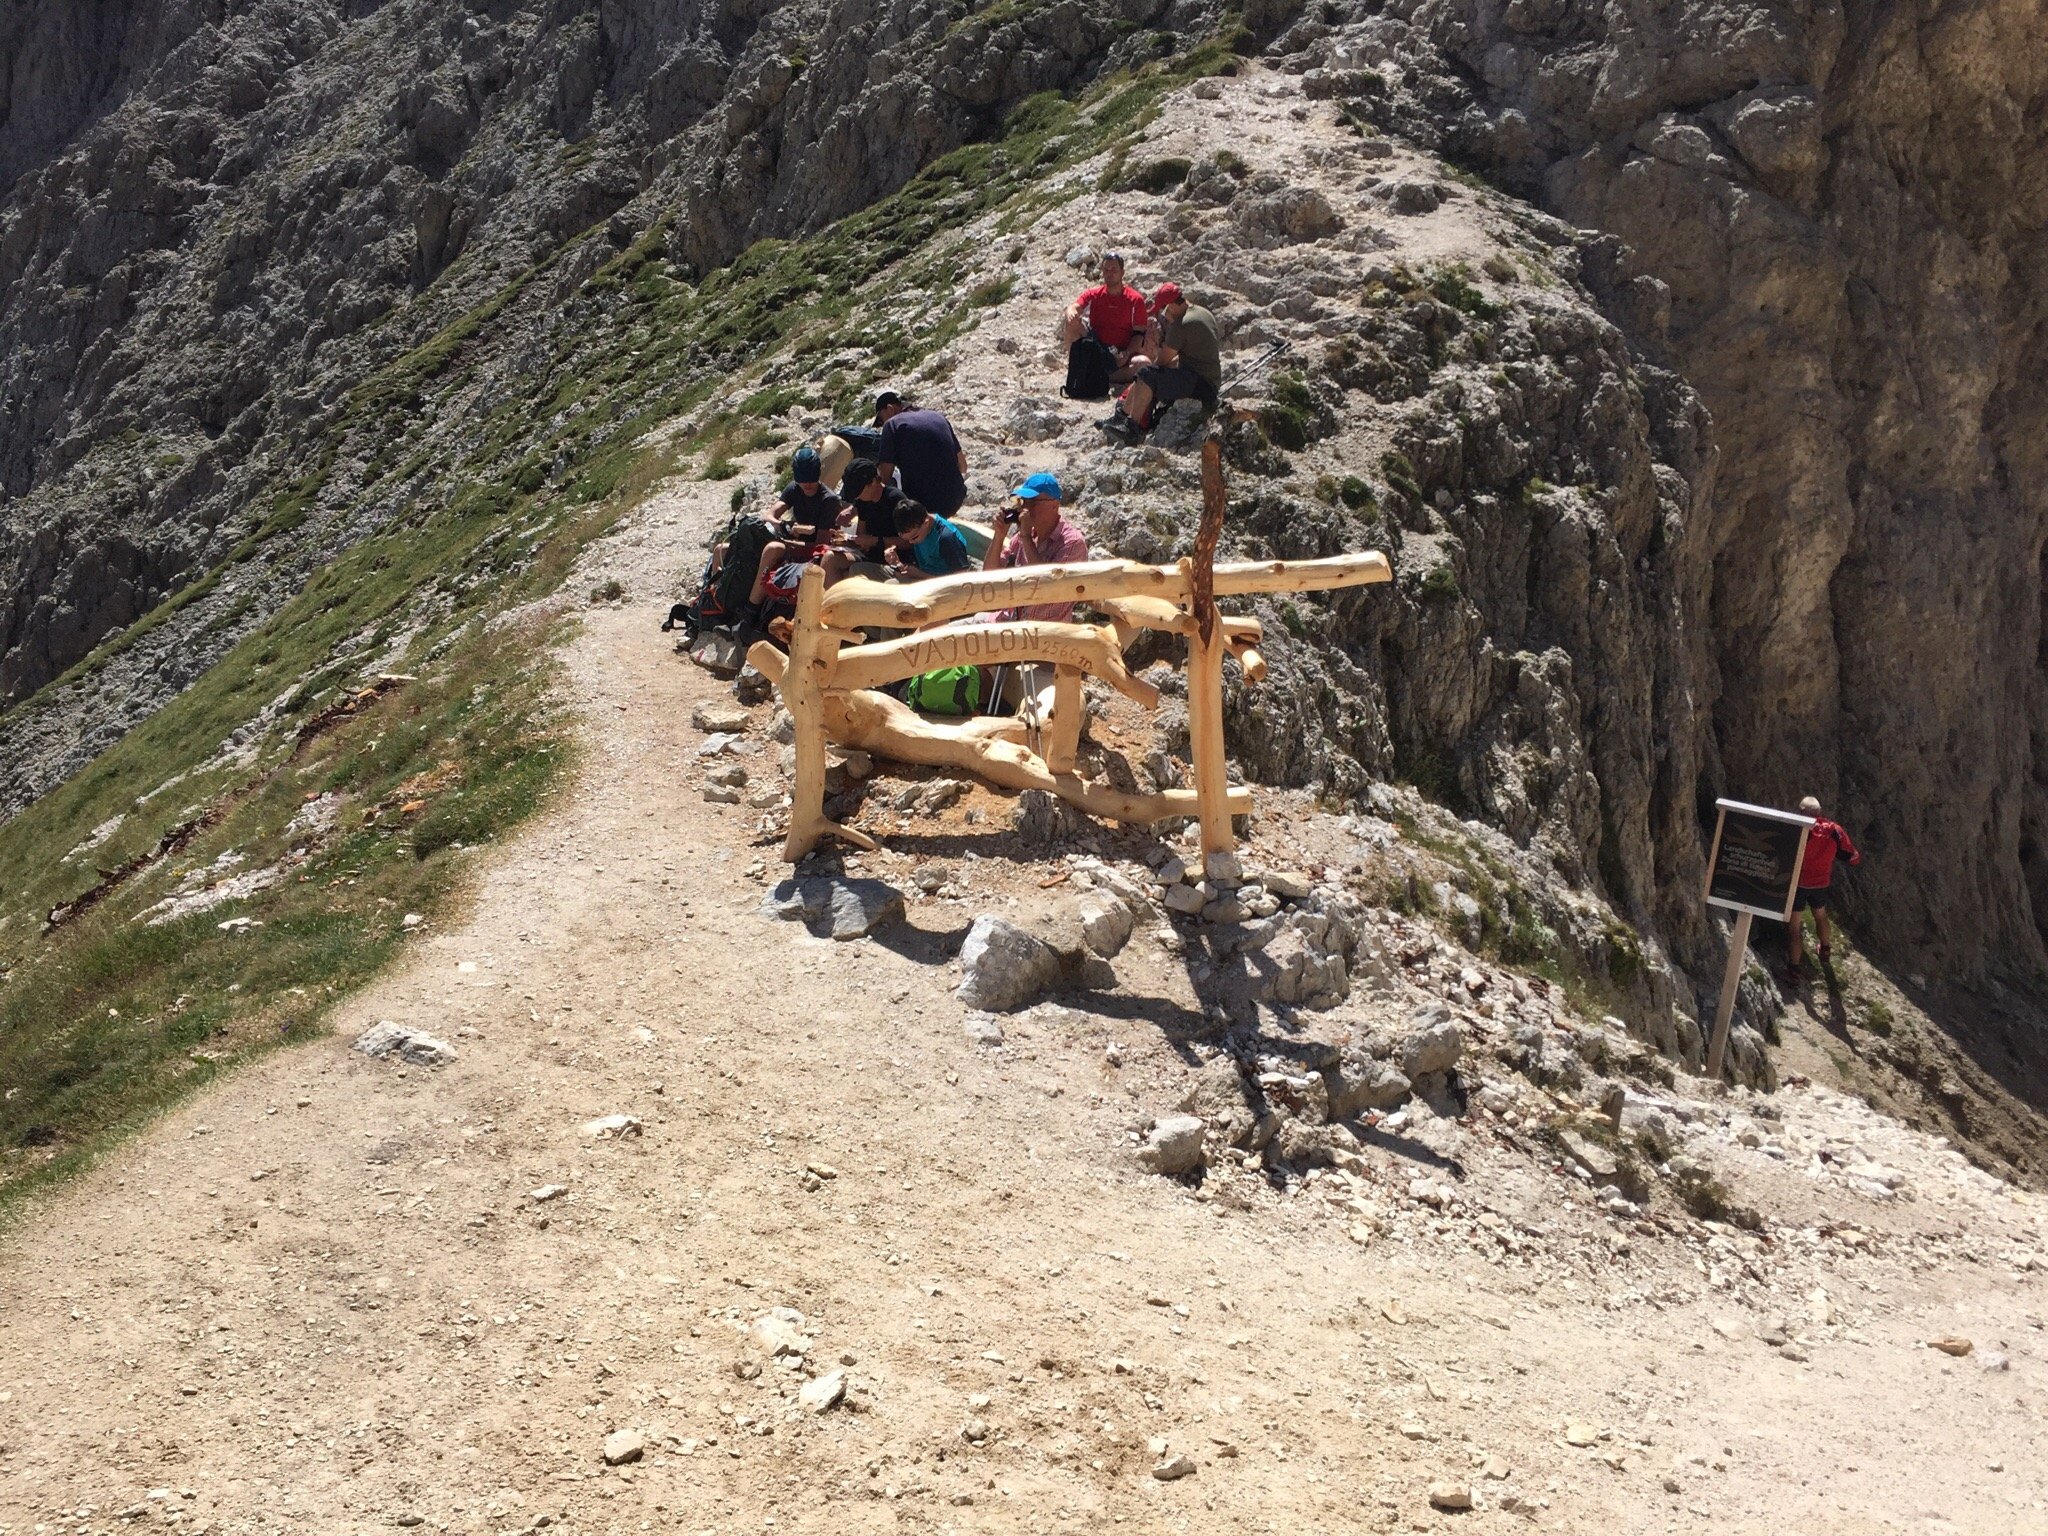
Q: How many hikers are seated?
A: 7